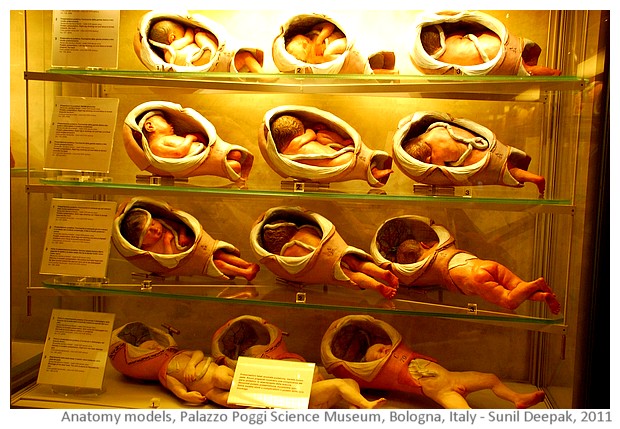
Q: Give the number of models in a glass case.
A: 12